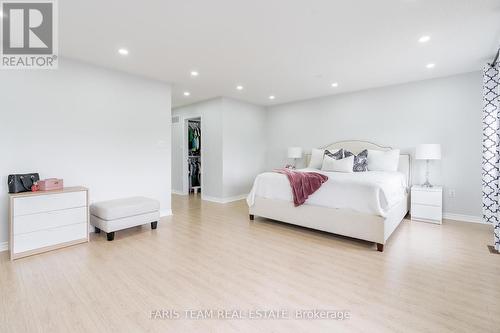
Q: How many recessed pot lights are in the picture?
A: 8